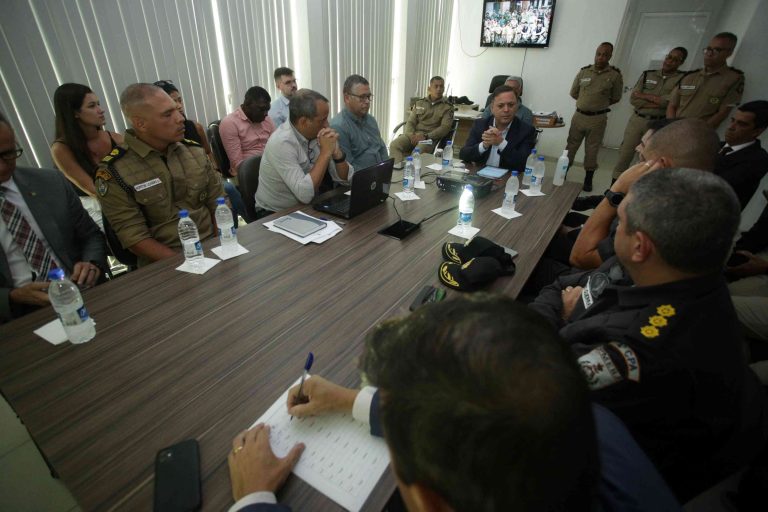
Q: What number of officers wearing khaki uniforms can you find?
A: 5